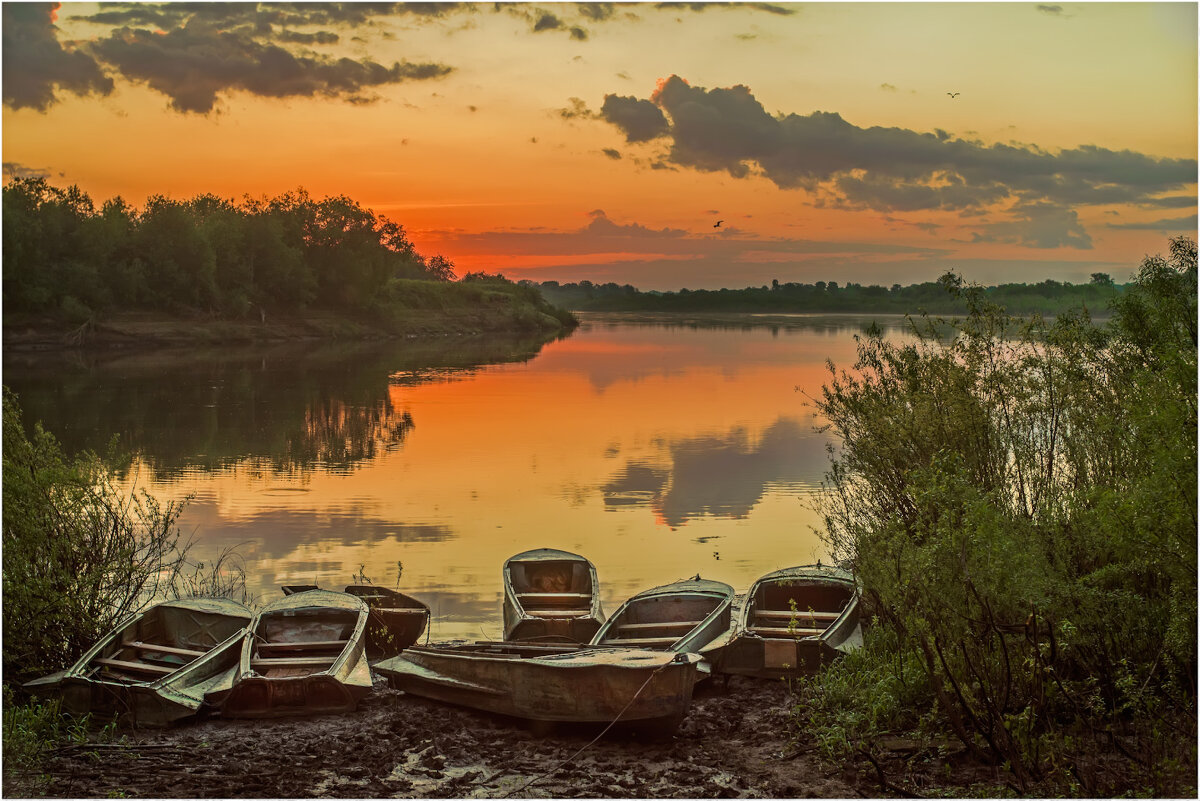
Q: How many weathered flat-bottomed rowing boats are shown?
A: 7